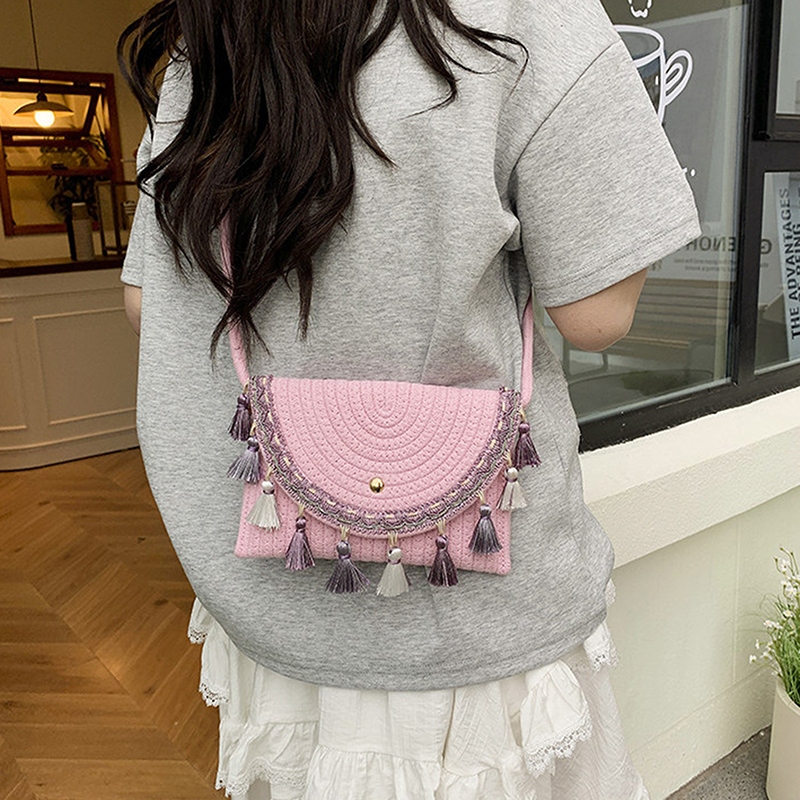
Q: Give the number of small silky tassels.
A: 10